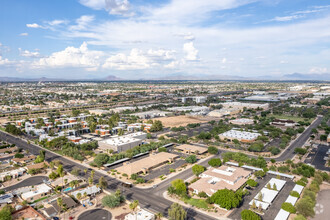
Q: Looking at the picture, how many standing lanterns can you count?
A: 0